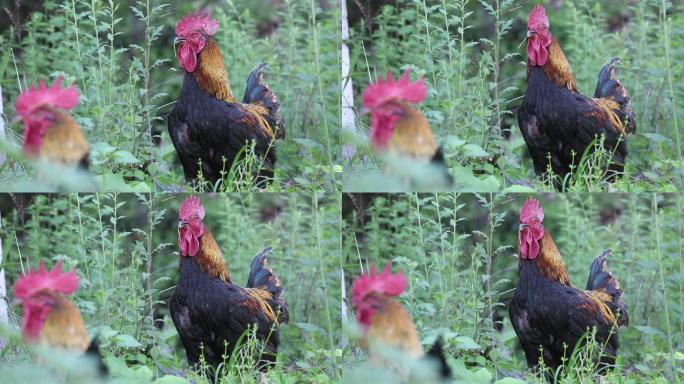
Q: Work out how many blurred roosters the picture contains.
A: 4